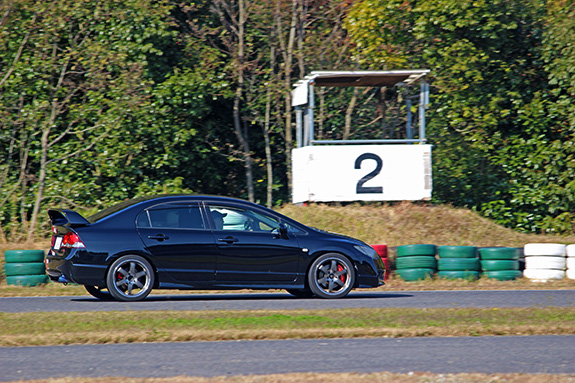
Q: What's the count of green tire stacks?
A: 4